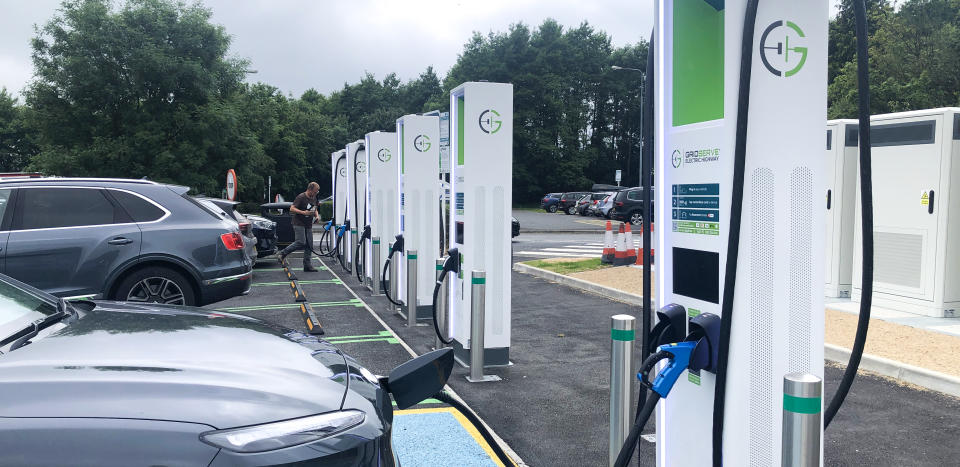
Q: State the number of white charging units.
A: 6